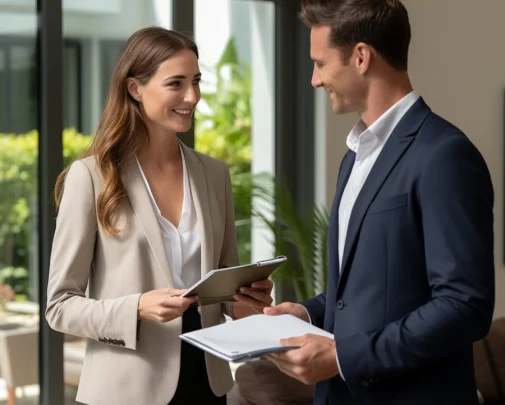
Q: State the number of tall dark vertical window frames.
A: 3